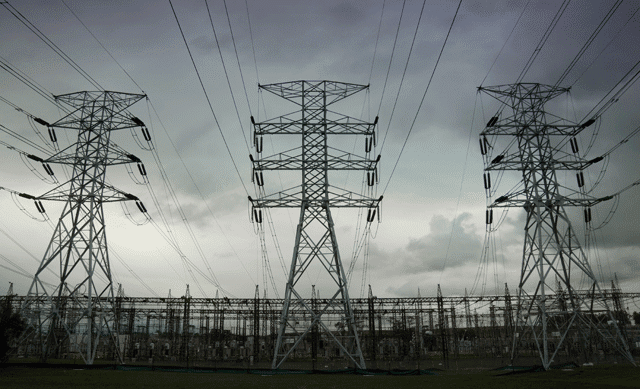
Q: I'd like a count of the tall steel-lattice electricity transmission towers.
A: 3